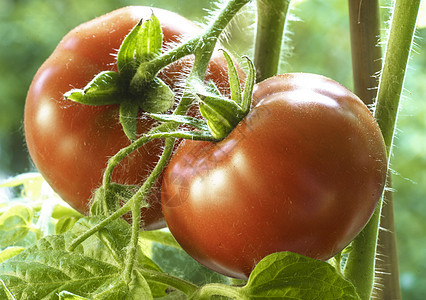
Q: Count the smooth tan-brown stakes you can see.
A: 1